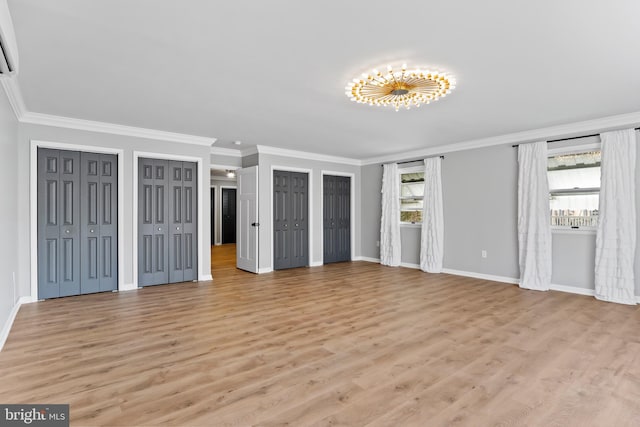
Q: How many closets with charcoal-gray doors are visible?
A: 4